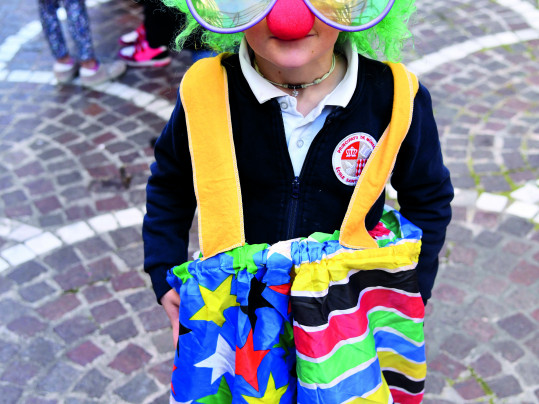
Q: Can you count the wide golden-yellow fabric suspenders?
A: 2